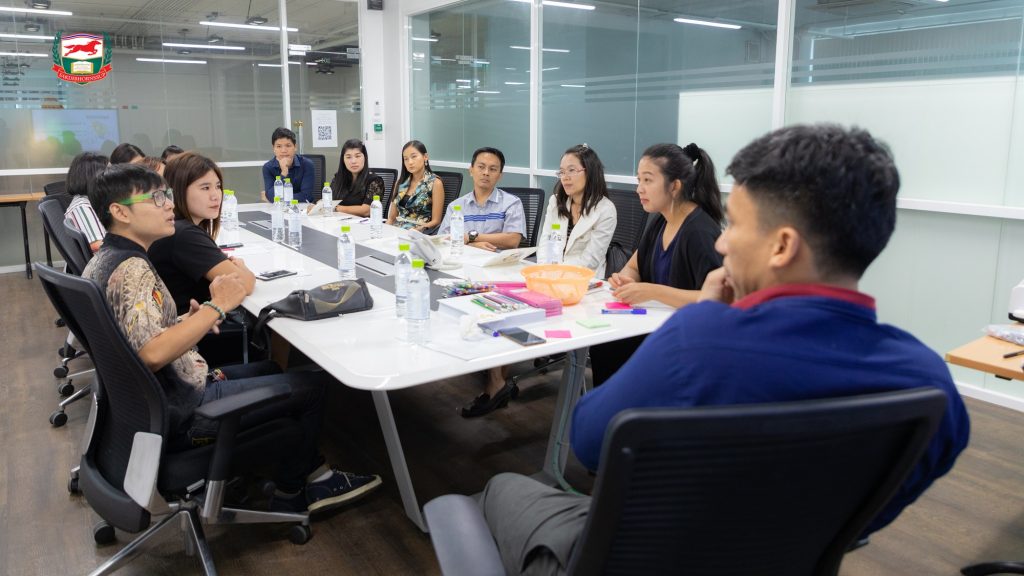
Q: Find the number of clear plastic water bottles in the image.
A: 13